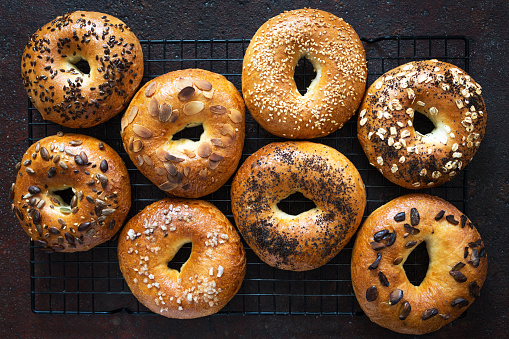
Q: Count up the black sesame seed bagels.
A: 1